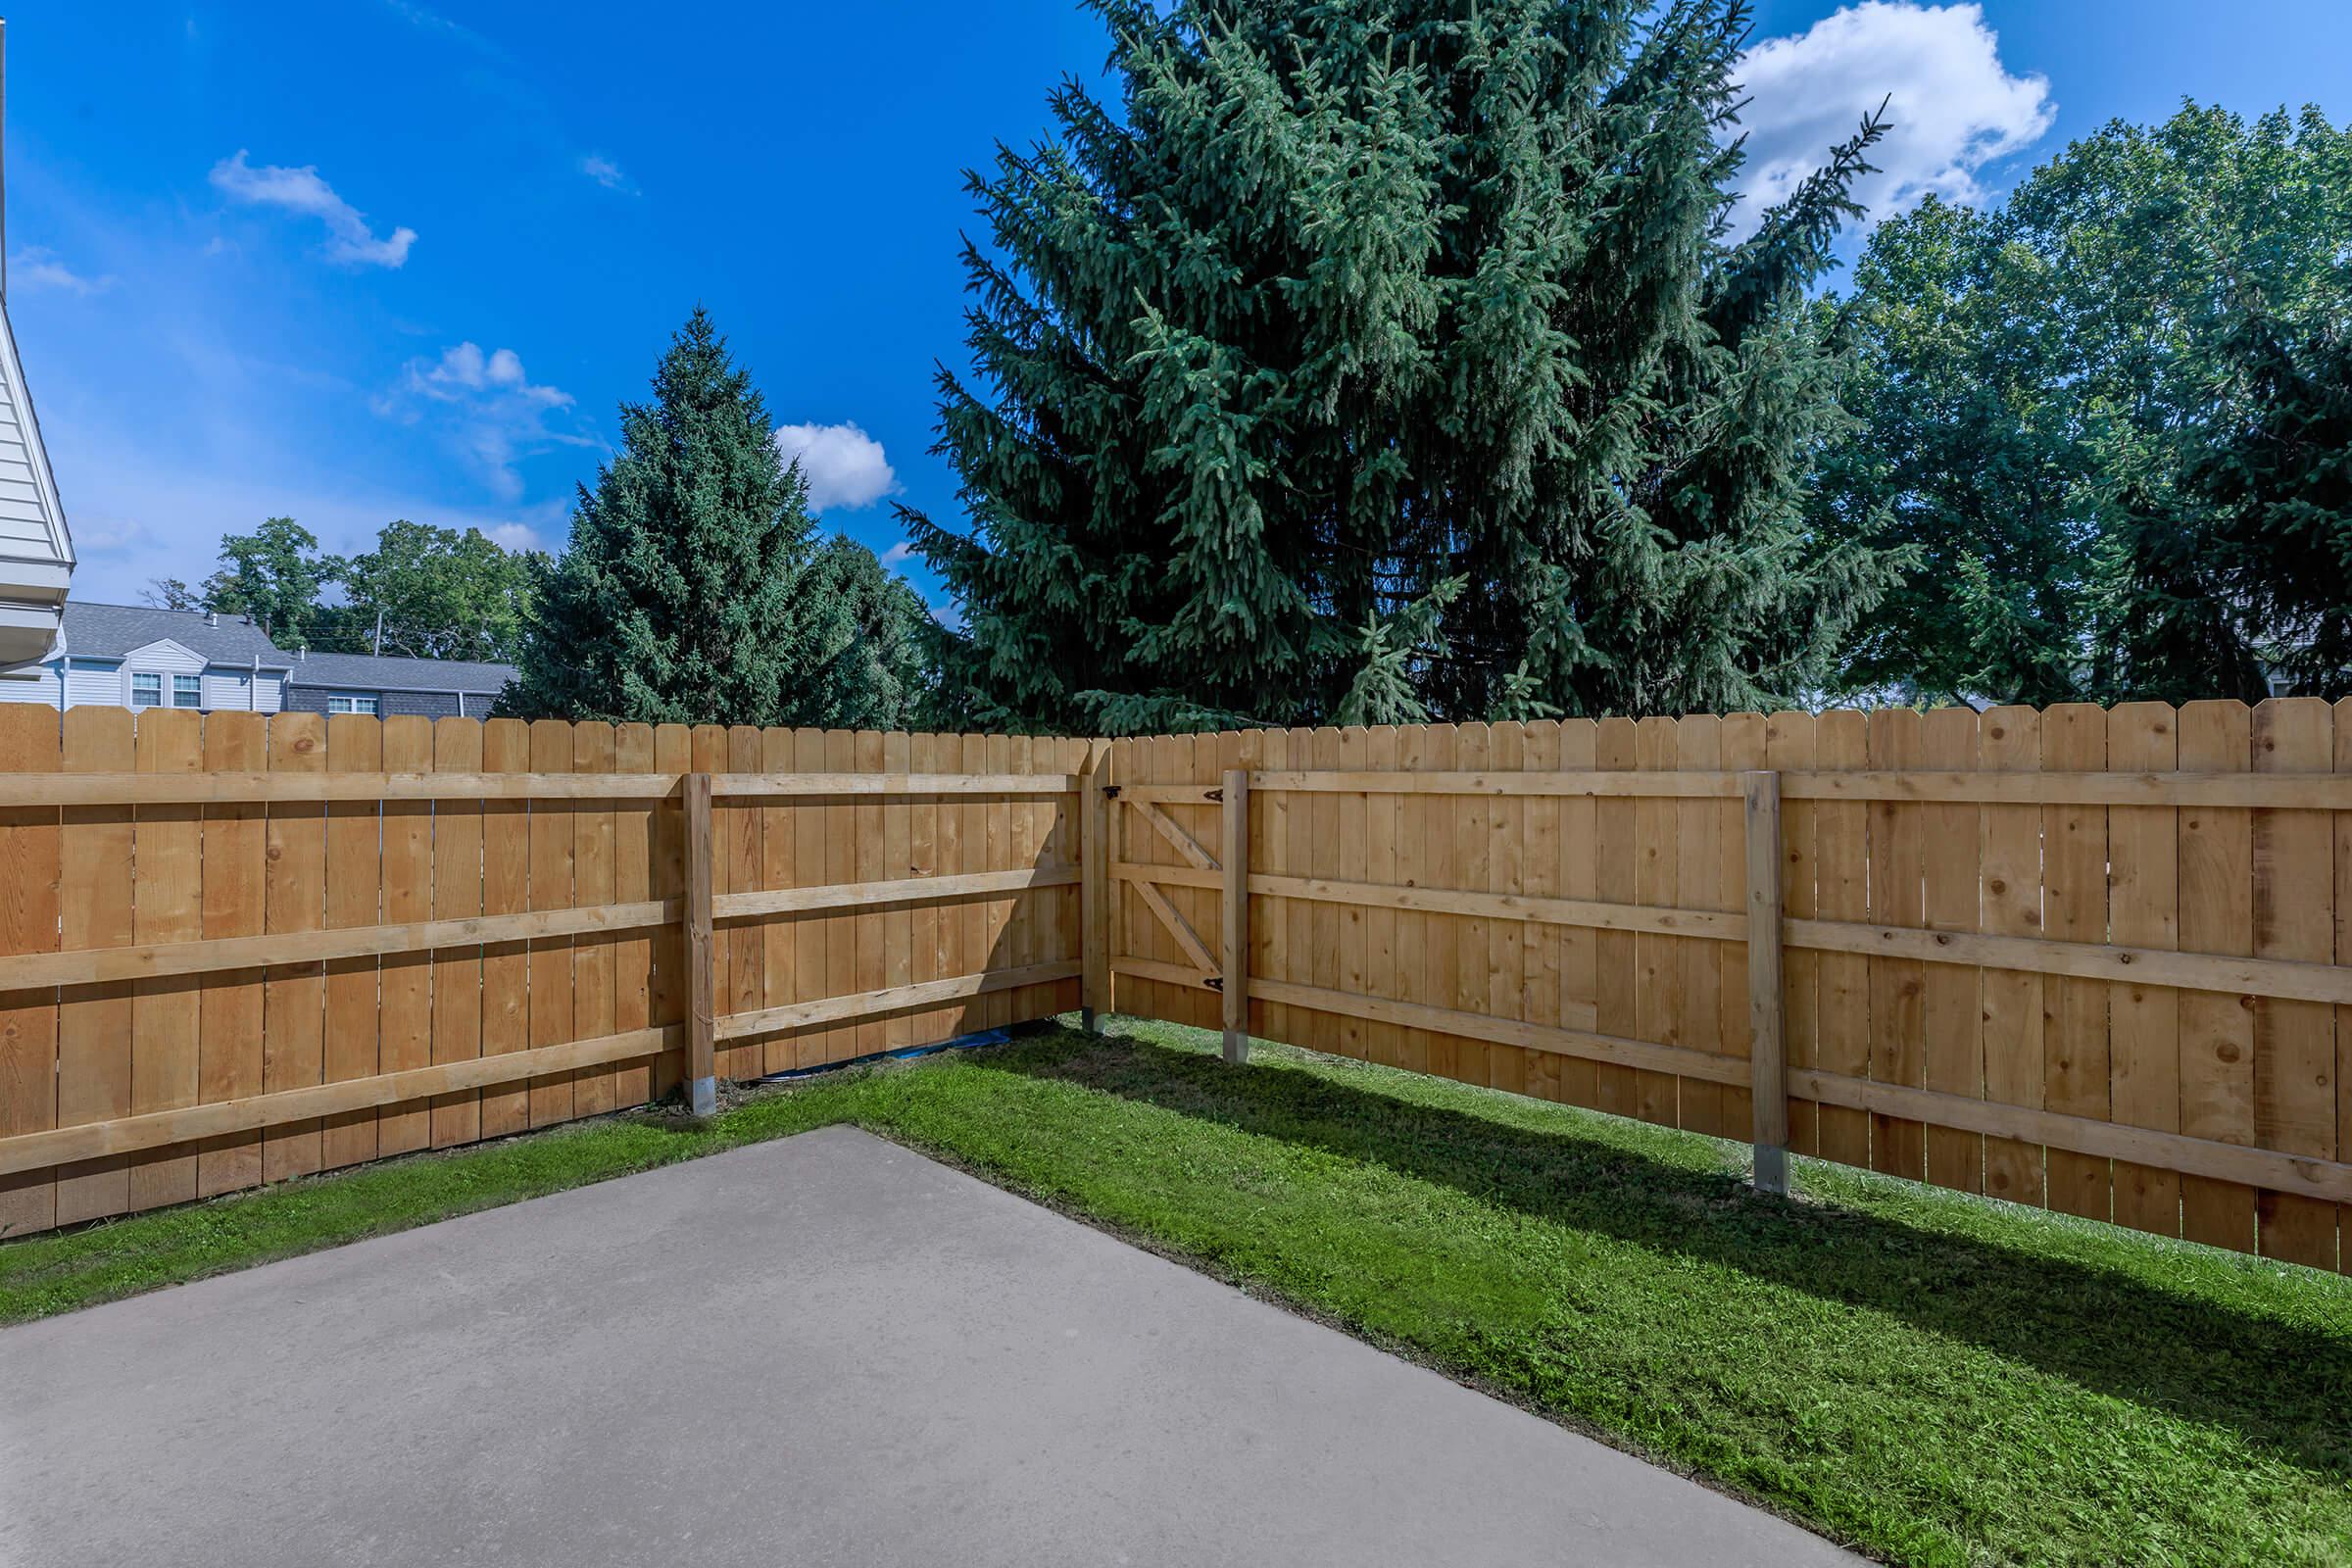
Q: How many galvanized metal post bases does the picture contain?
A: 4